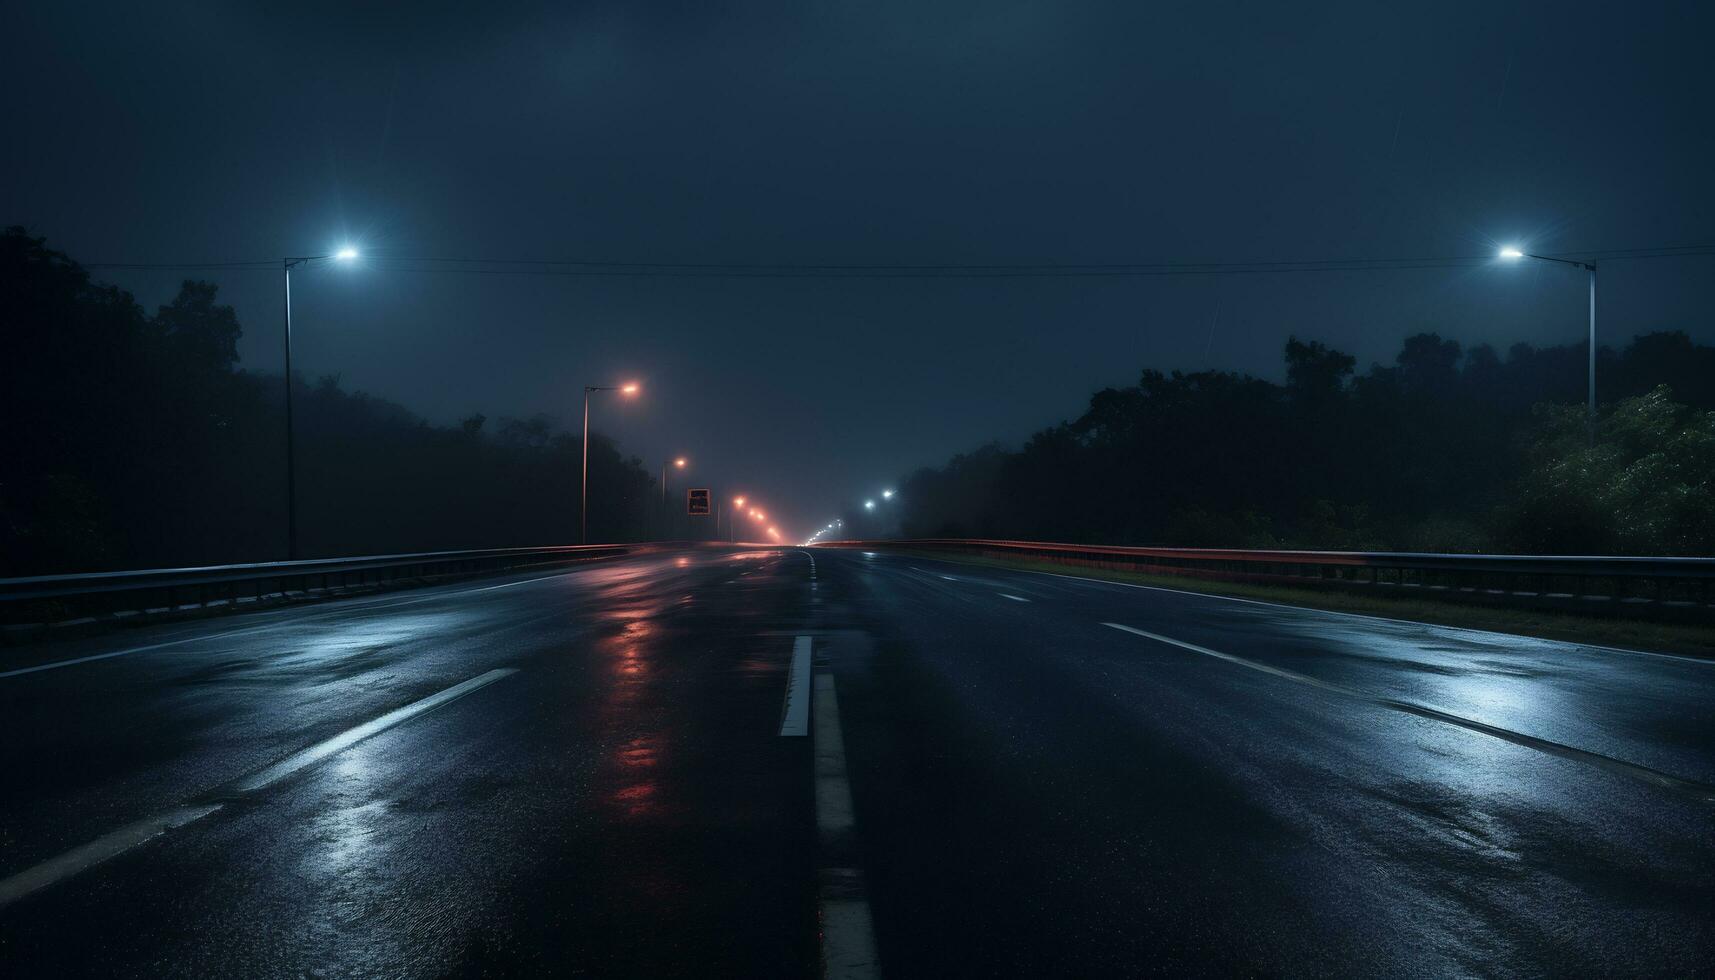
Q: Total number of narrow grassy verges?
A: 1